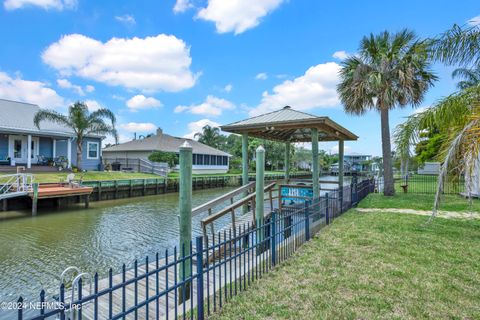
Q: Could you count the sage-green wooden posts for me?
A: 6